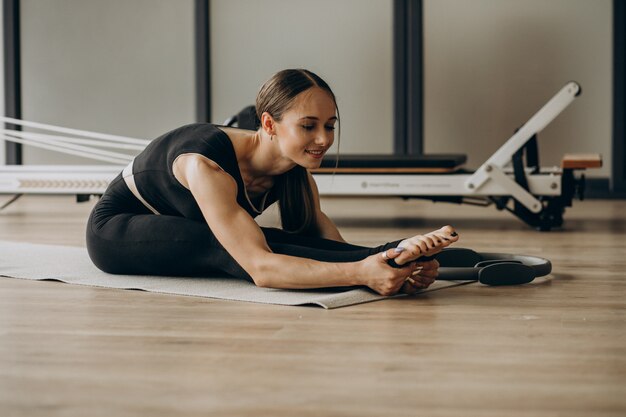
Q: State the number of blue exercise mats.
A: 0